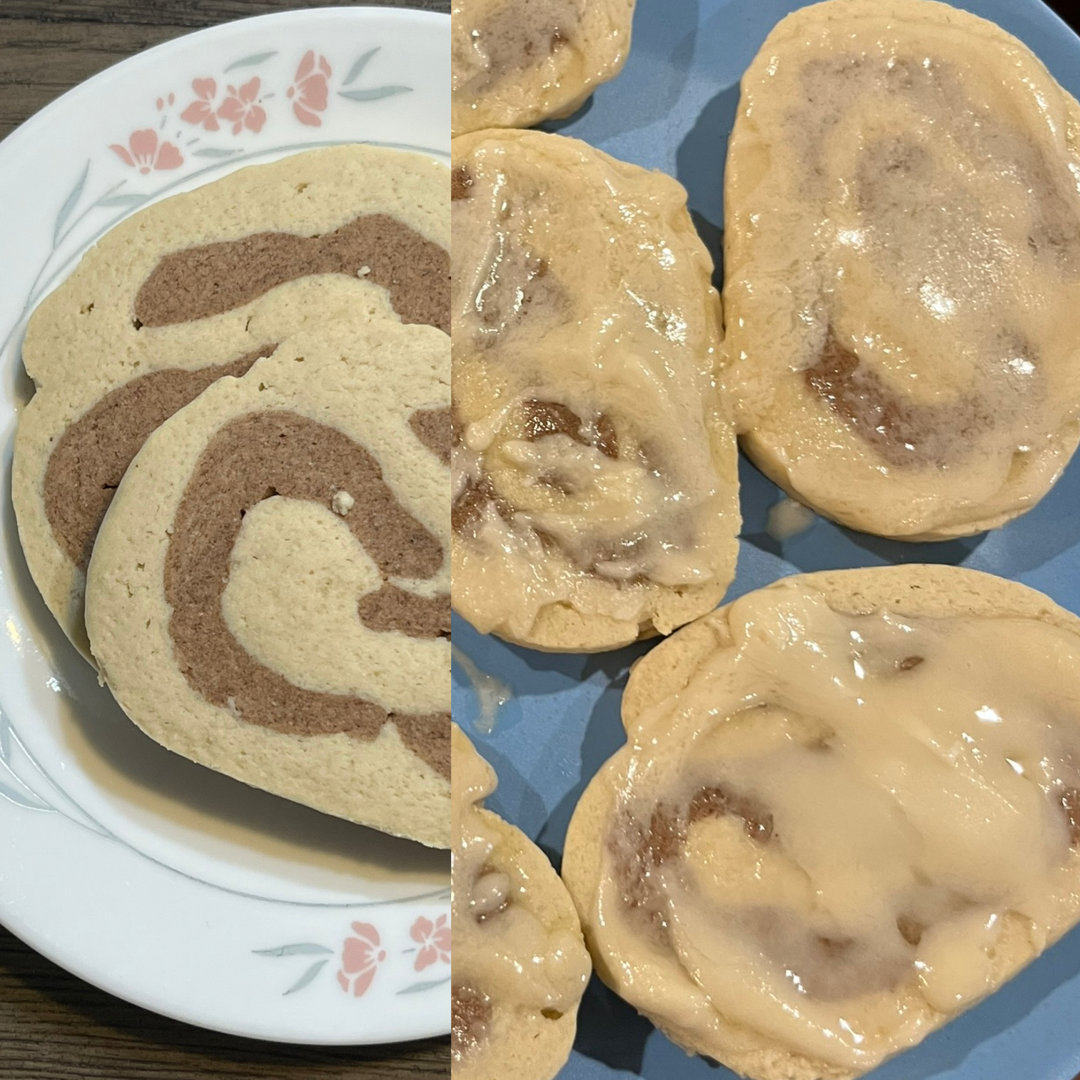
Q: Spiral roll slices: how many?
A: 7